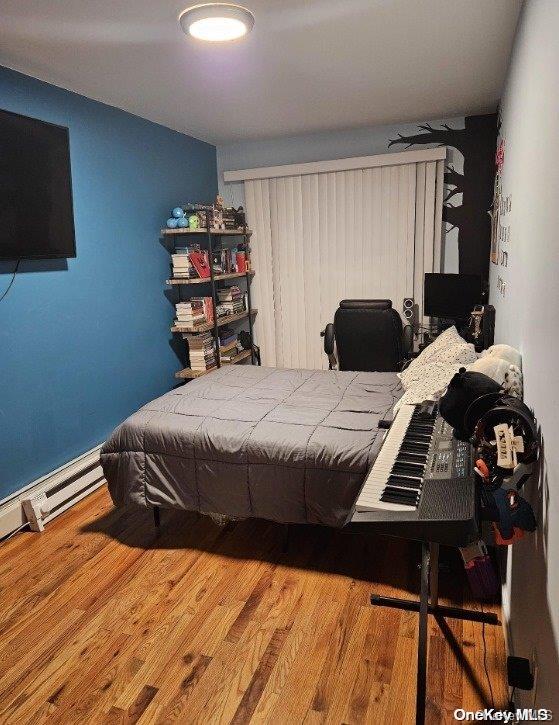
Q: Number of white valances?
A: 1